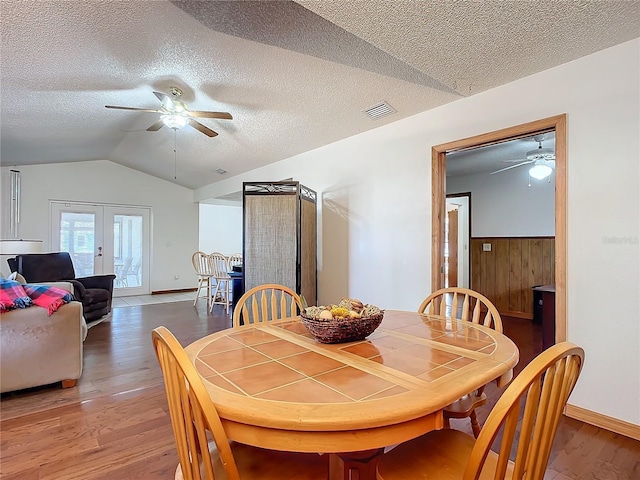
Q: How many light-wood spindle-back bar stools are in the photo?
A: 3